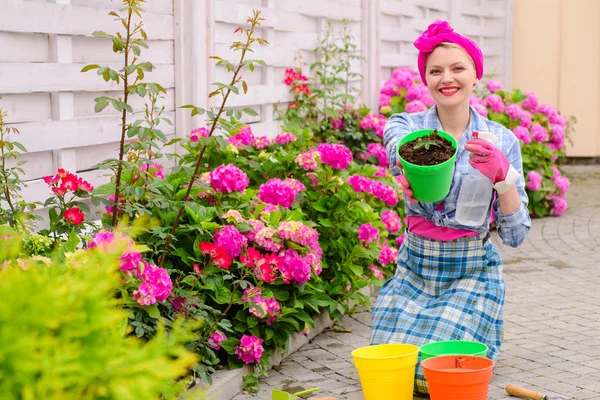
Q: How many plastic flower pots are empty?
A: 3